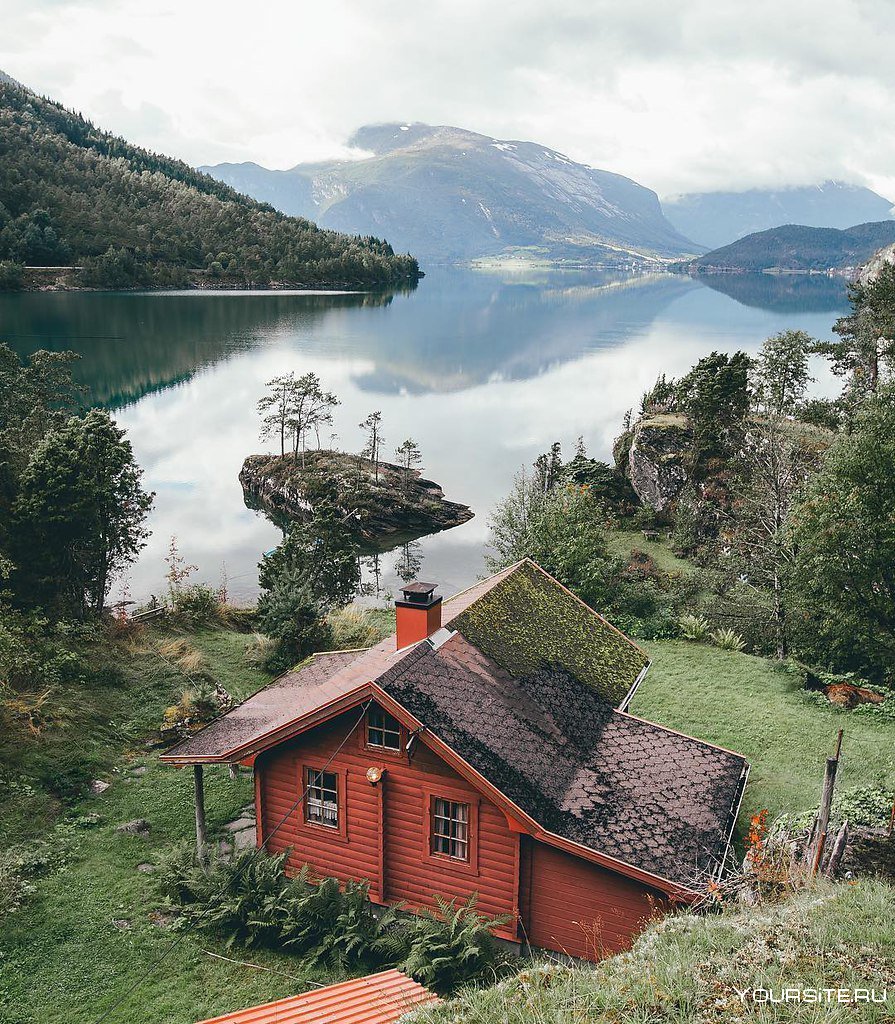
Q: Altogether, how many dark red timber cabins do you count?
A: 1